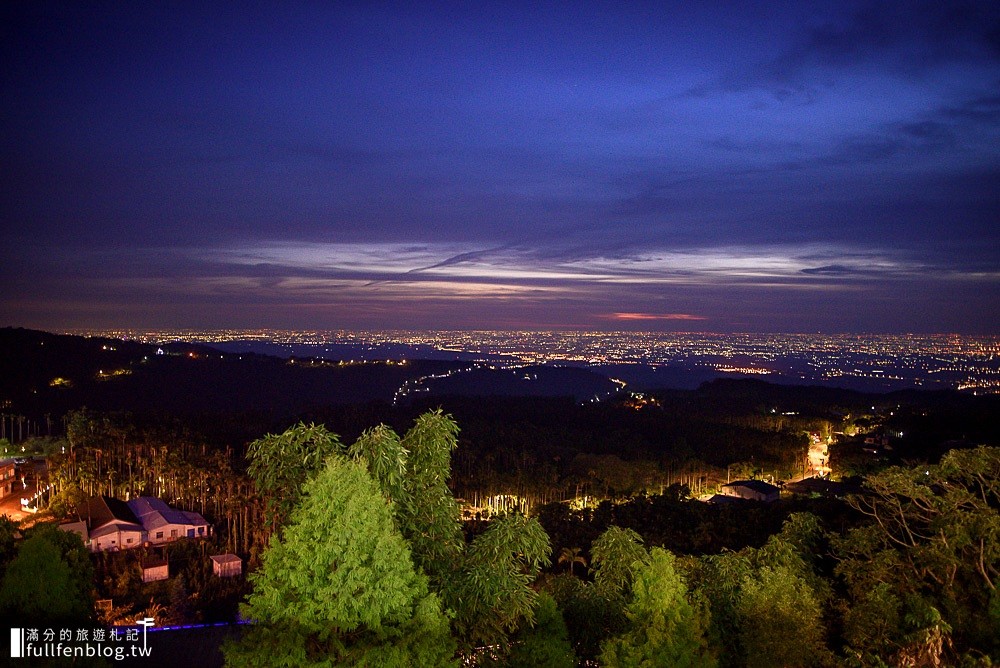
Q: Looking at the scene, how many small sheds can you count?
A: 2